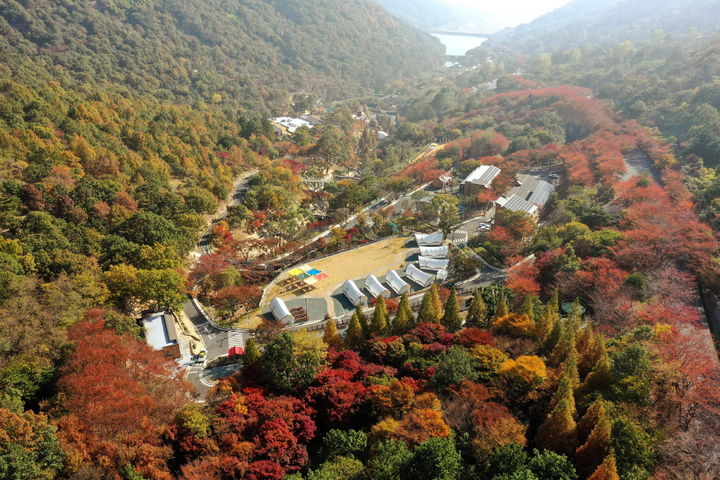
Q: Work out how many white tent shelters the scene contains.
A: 8